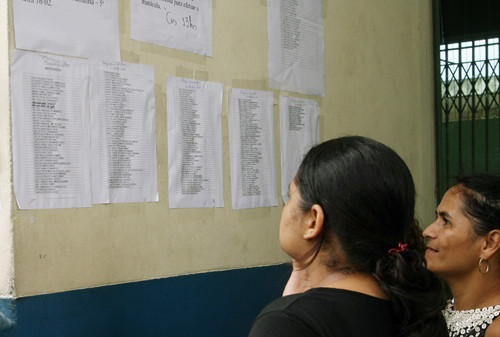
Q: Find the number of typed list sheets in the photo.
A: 6